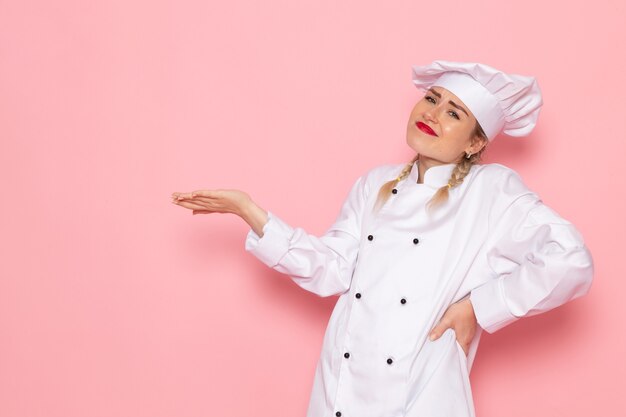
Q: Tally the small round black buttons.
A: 8